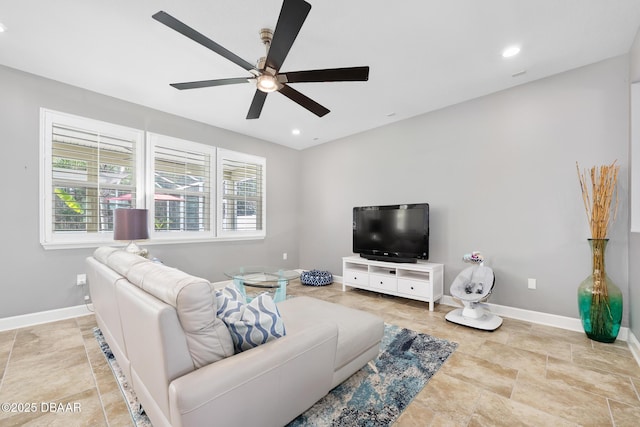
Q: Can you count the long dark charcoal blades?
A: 6